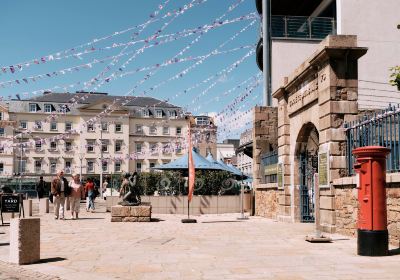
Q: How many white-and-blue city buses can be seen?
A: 0